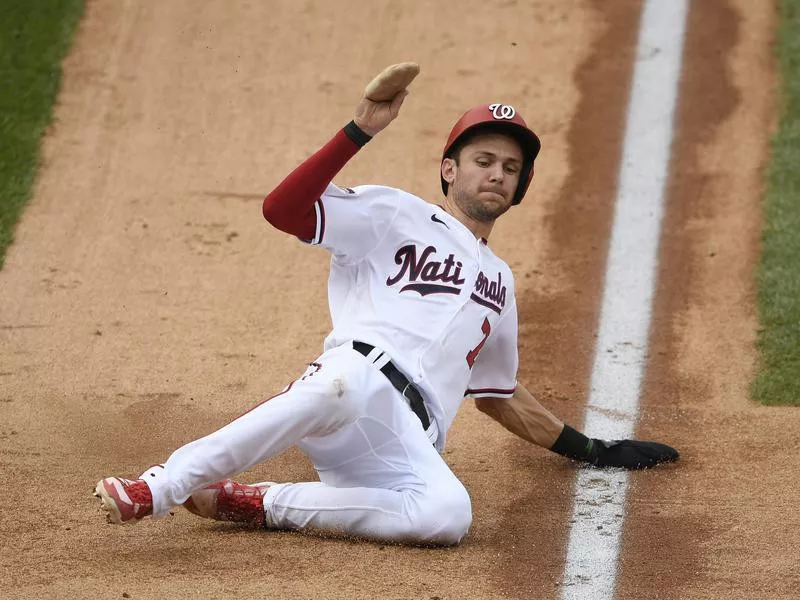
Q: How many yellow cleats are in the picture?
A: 0